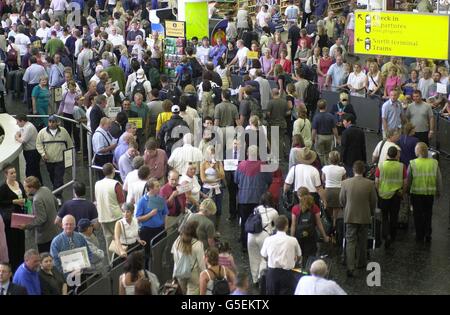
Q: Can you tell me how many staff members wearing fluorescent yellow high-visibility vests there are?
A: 2